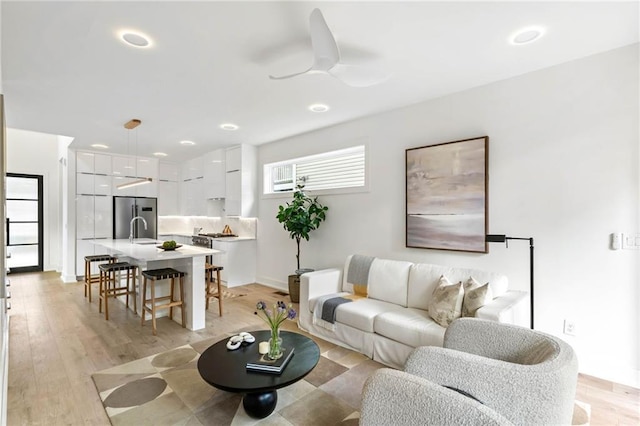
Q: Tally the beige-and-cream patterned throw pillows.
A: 2